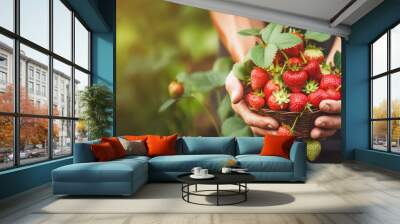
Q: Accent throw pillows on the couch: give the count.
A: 6